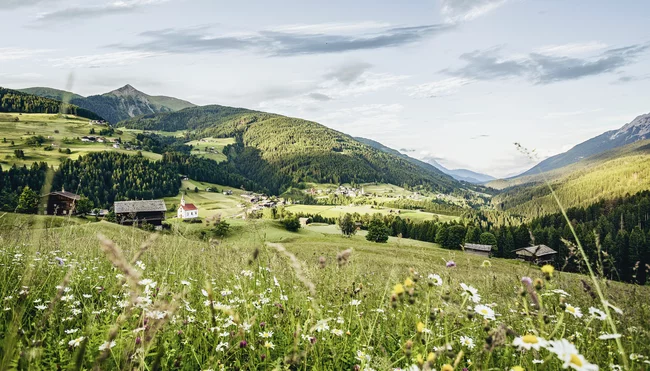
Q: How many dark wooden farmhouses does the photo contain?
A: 4